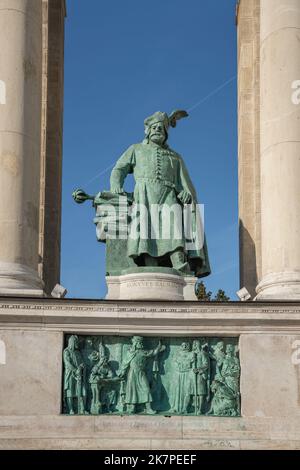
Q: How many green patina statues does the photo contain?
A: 1